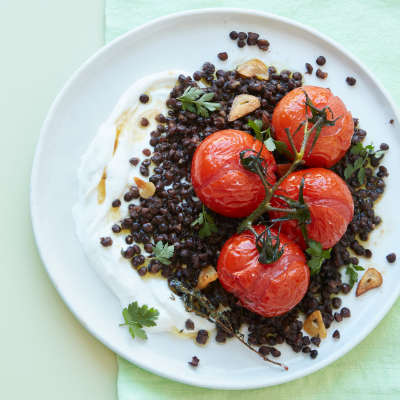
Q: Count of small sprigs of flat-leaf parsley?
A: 8